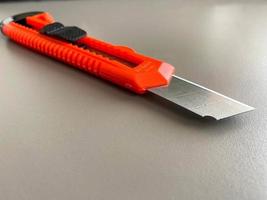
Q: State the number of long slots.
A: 1